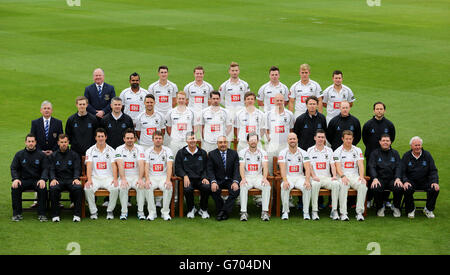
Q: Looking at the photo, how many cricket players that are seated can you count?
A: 7